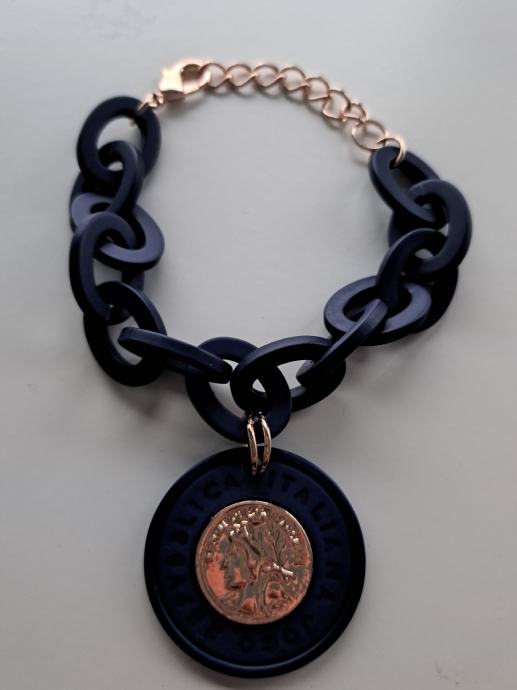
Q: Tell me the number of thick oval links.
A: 13